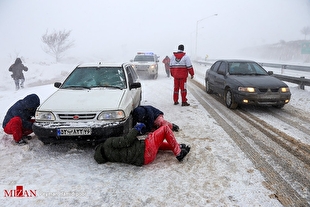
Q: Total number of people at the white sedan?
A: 3